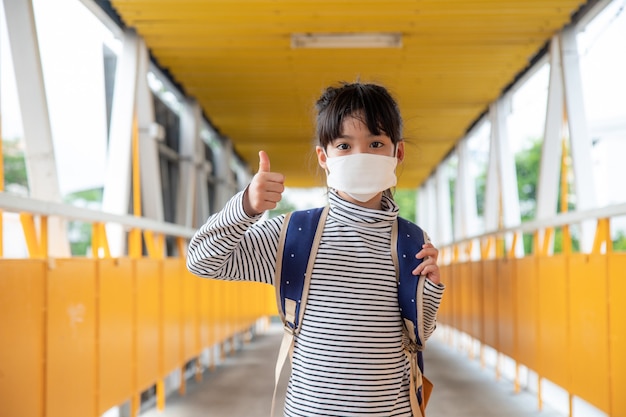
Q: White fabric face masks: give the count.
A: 1